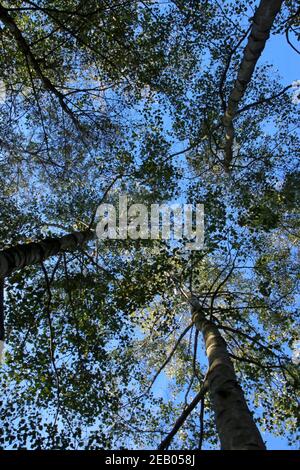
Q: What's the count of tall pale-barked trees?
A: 3